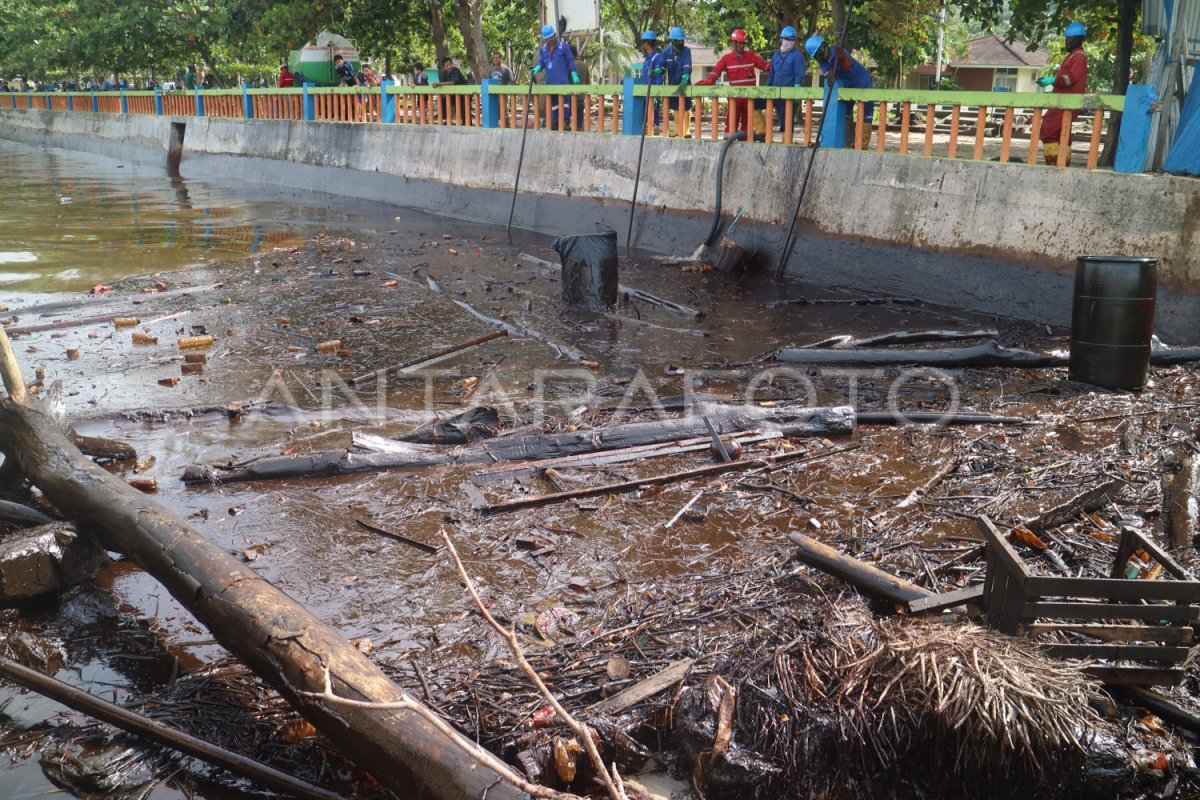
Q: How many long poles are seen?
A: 3